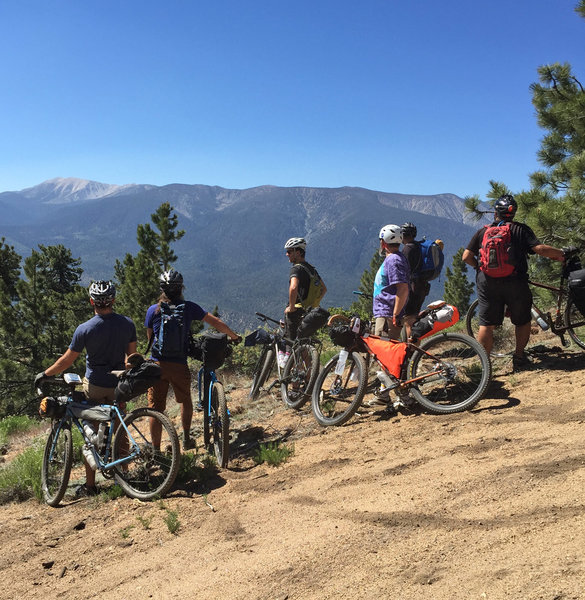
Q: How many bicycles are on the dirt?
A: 5